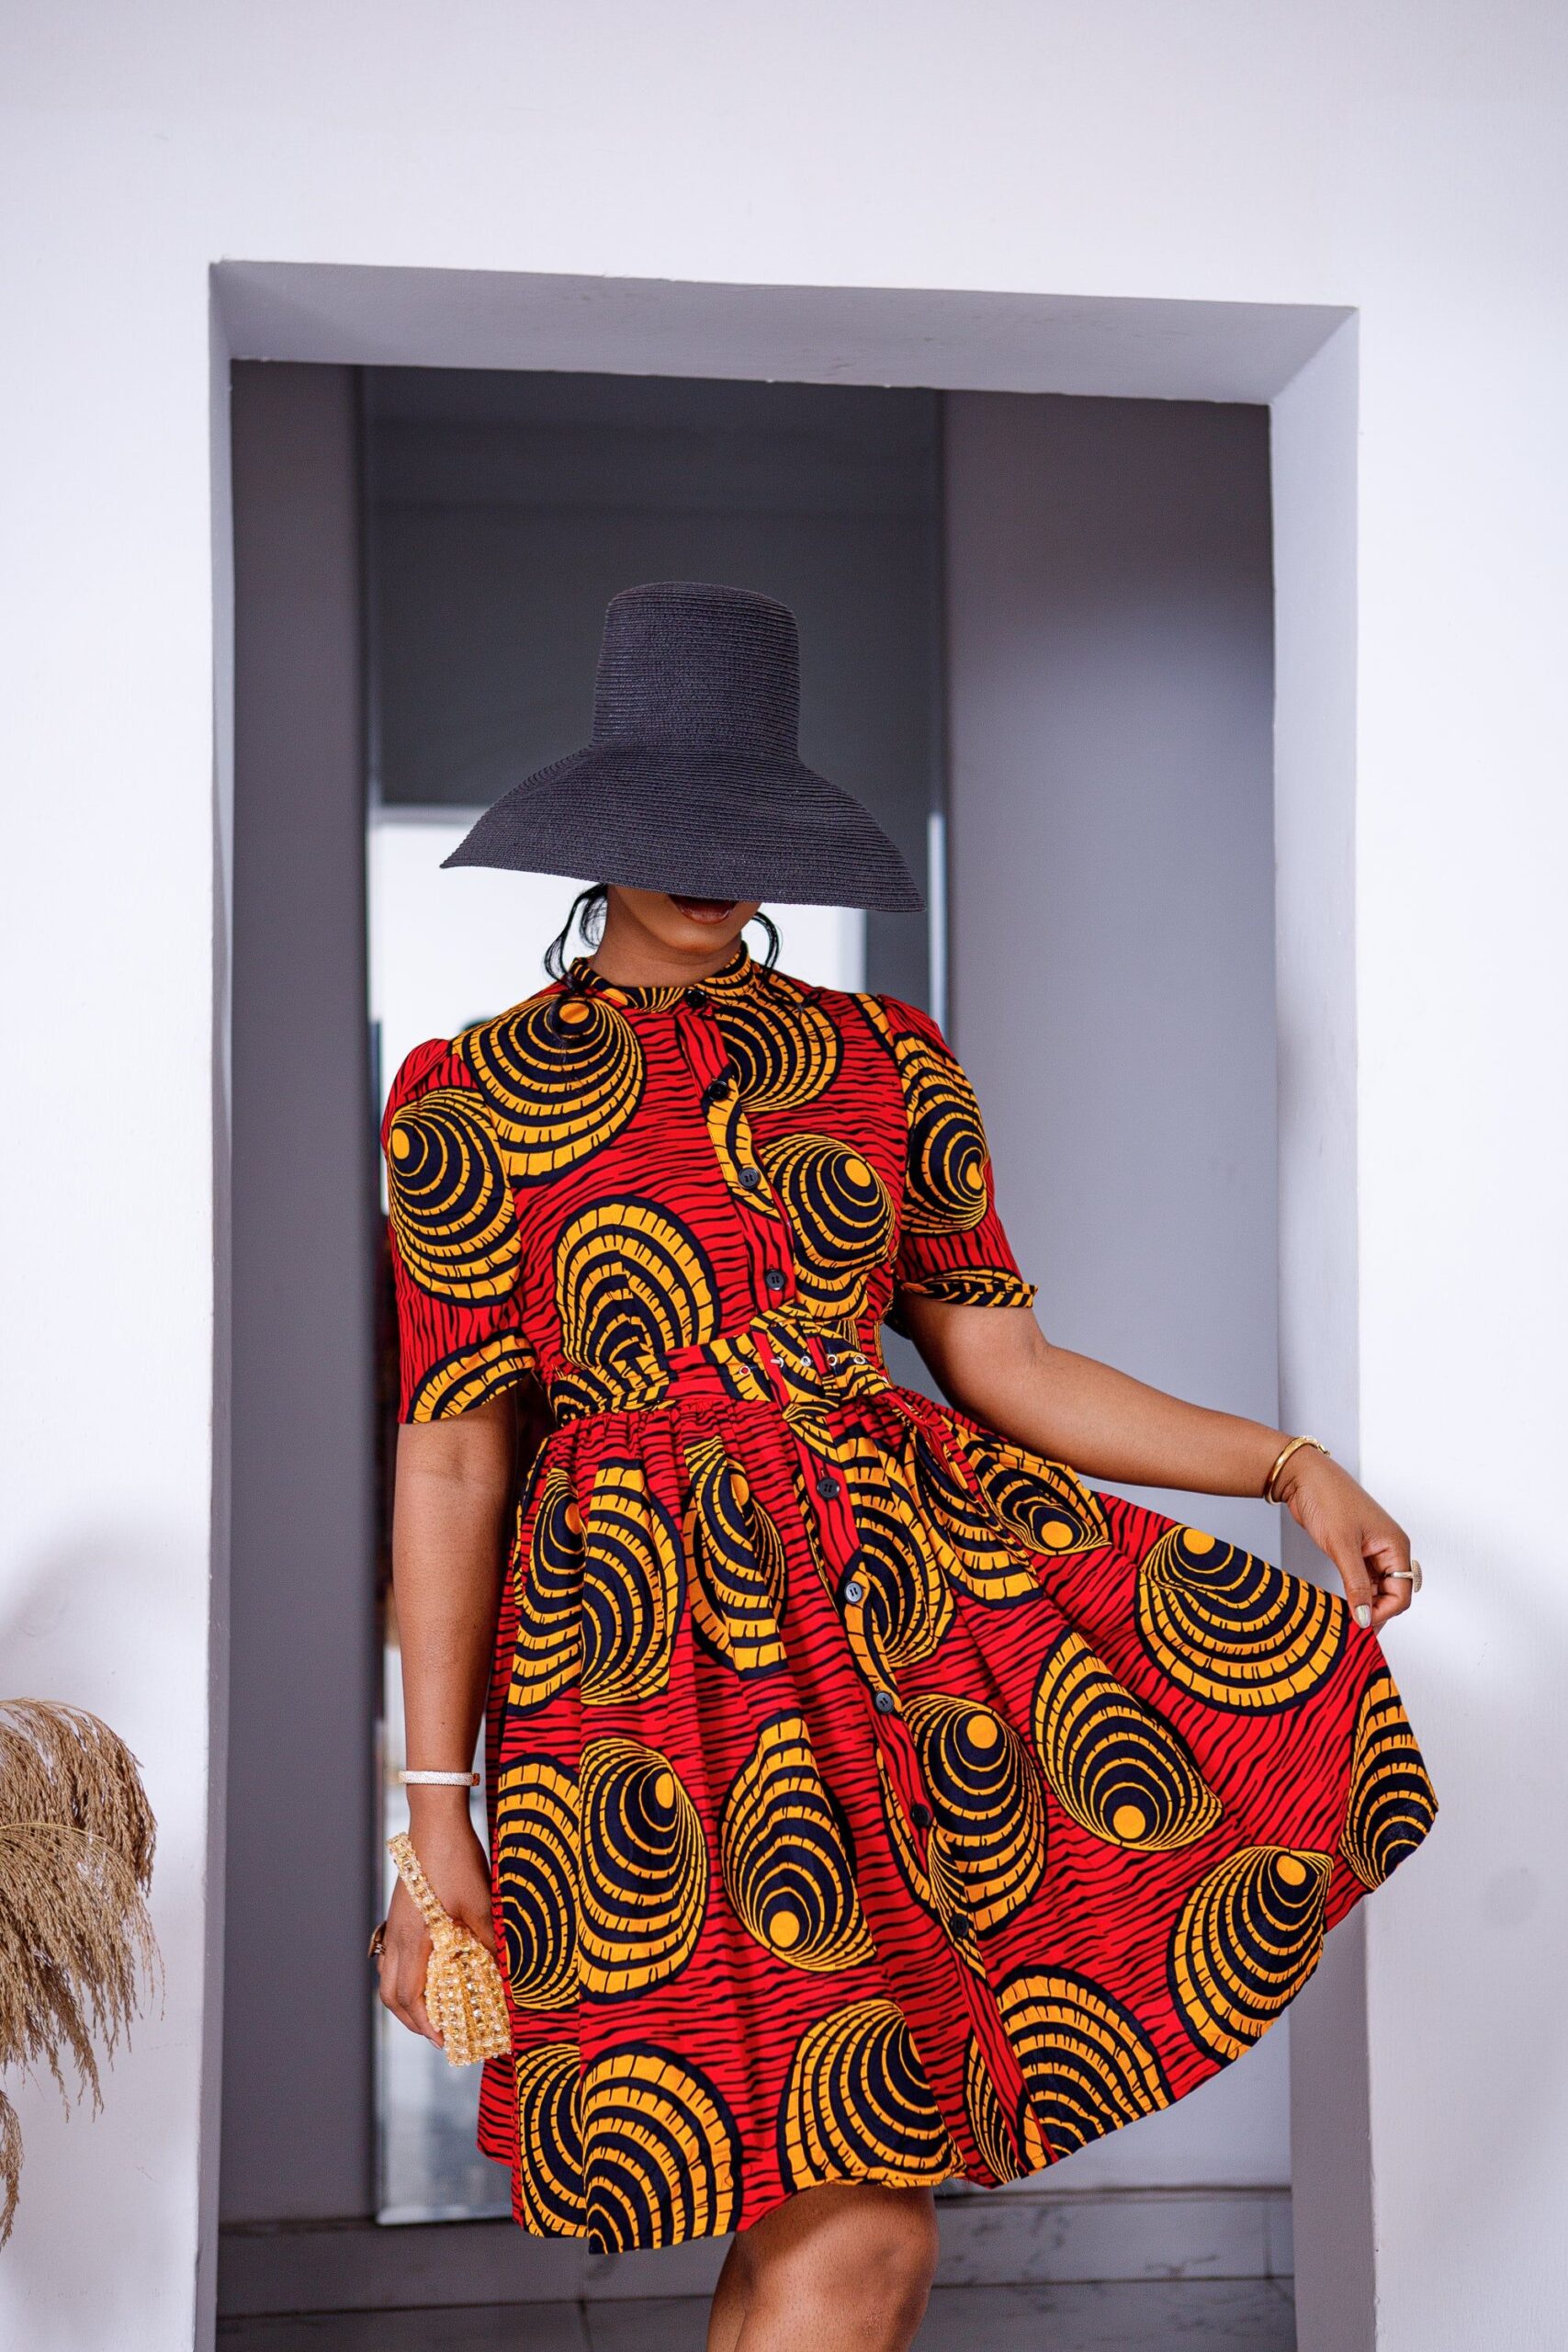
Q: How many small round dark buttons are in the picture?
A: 9